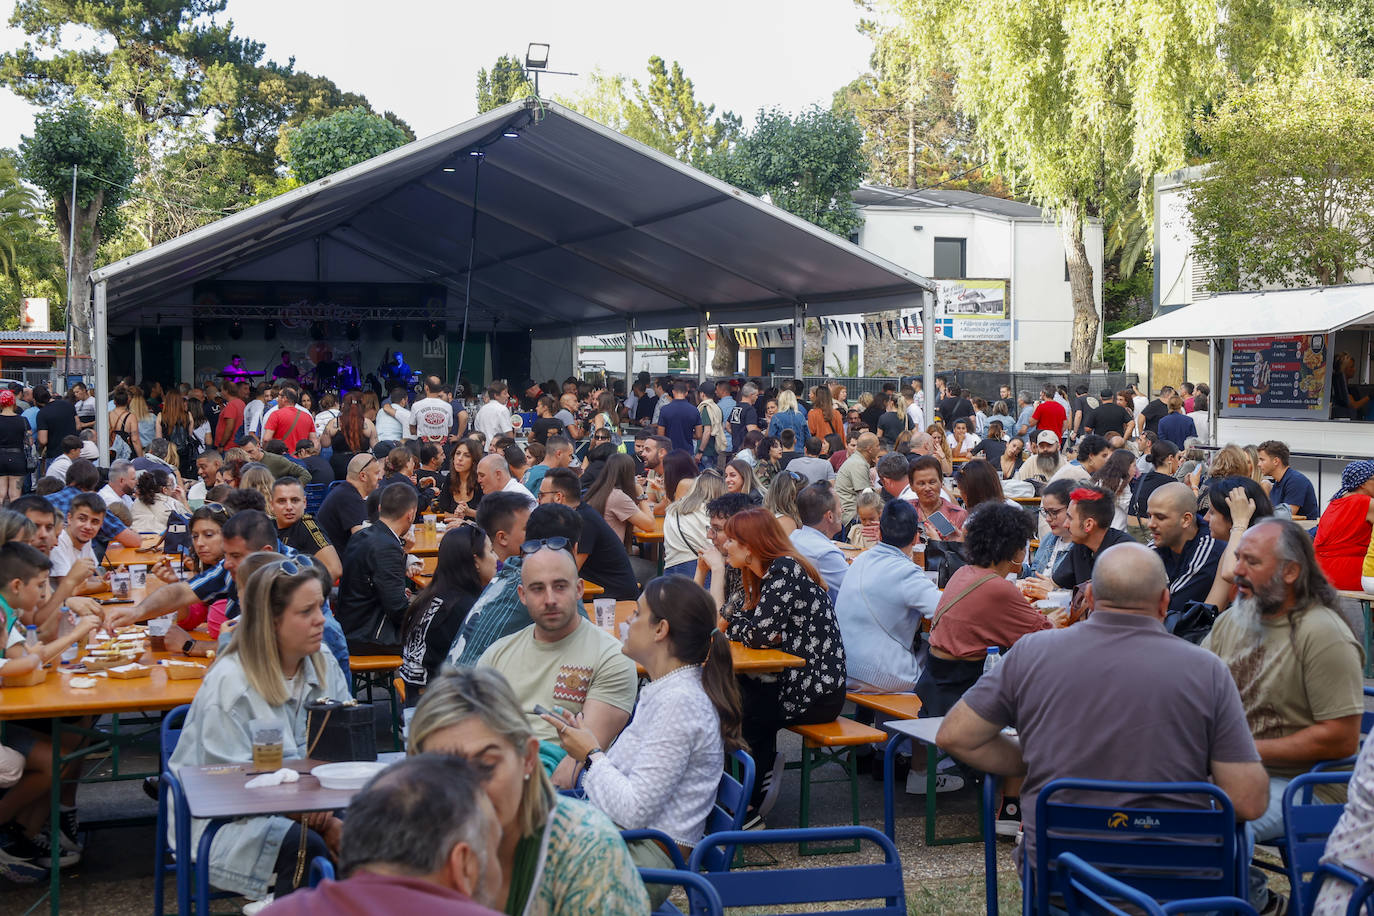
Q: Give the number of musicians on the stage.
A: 5